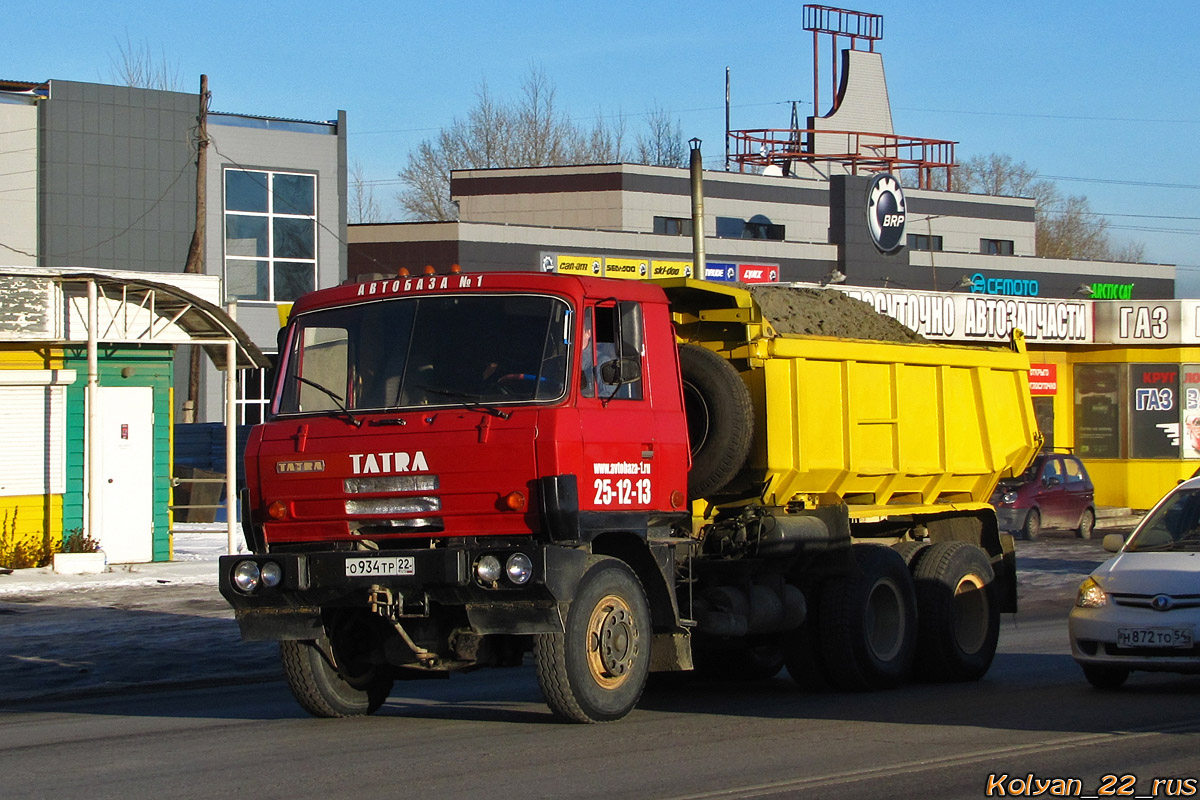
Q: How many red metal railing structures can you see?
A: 2